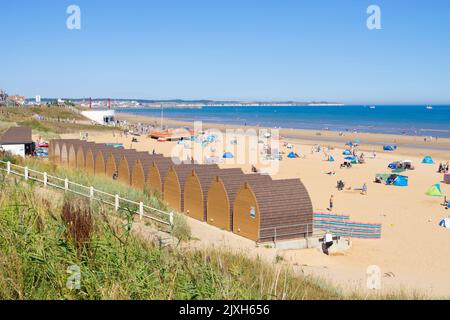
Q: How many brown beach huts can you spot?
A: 15